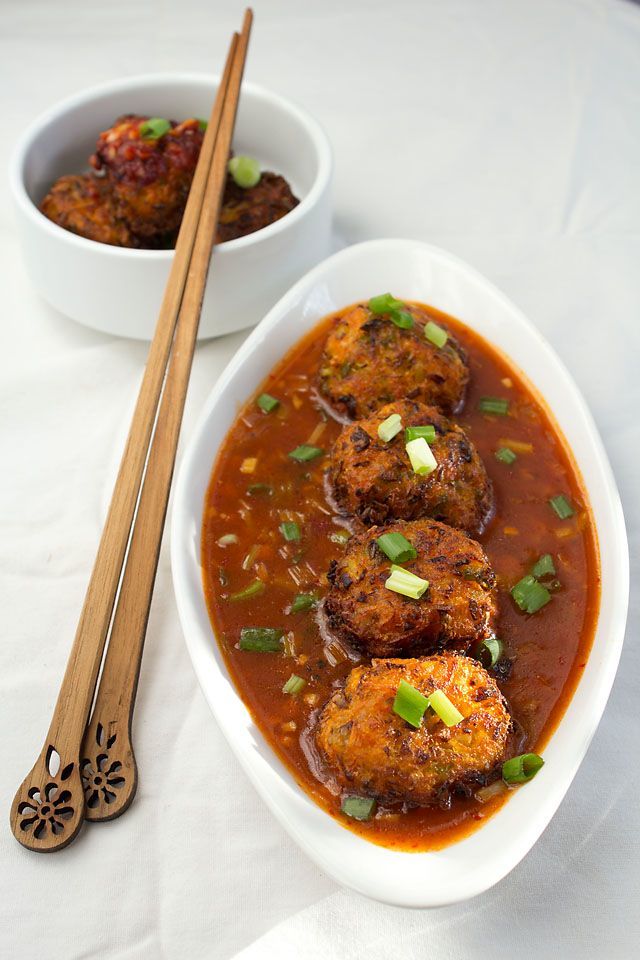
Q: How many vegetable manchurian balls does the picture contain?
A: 7